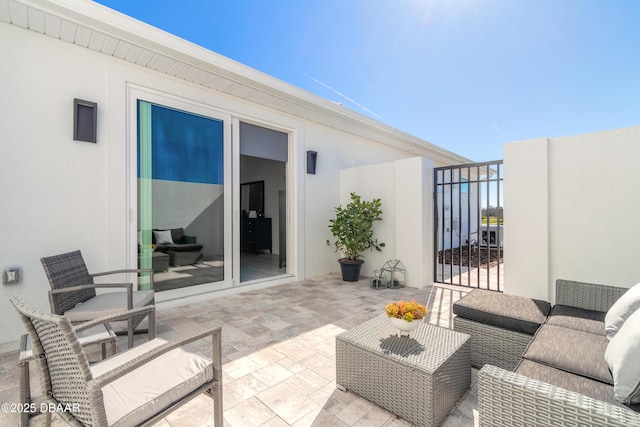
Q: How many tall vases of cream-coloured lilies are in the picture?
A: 0